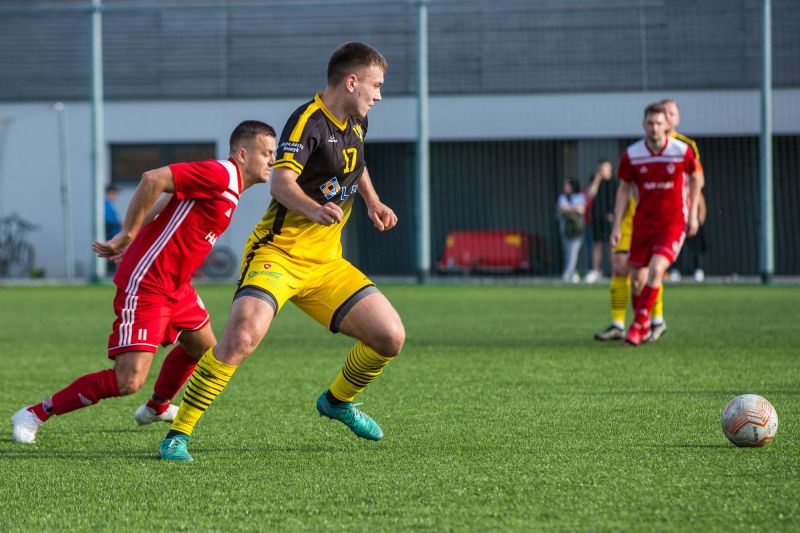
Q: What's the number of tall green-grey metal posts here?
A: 3